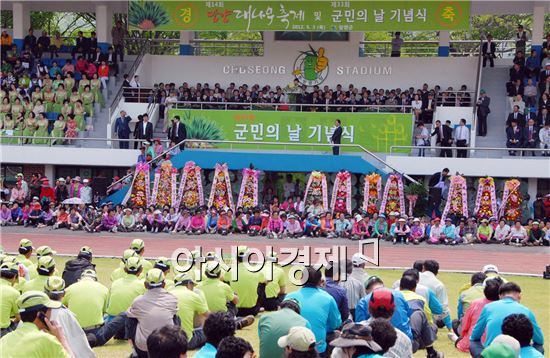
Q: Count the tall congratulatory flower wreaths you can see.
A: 12